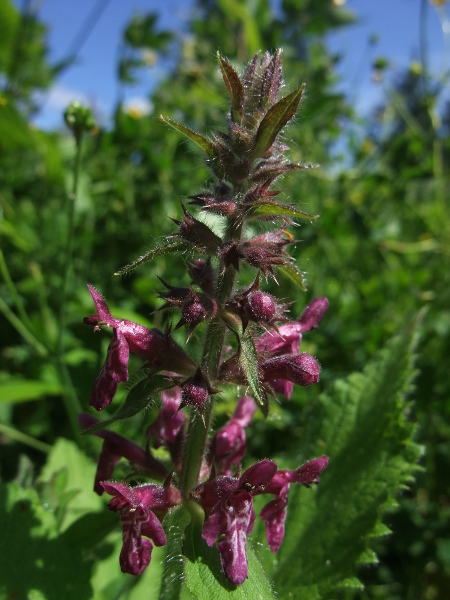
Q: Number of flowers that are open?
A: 8